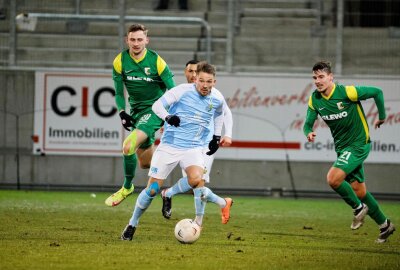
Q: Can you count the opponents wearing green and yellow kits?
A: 2